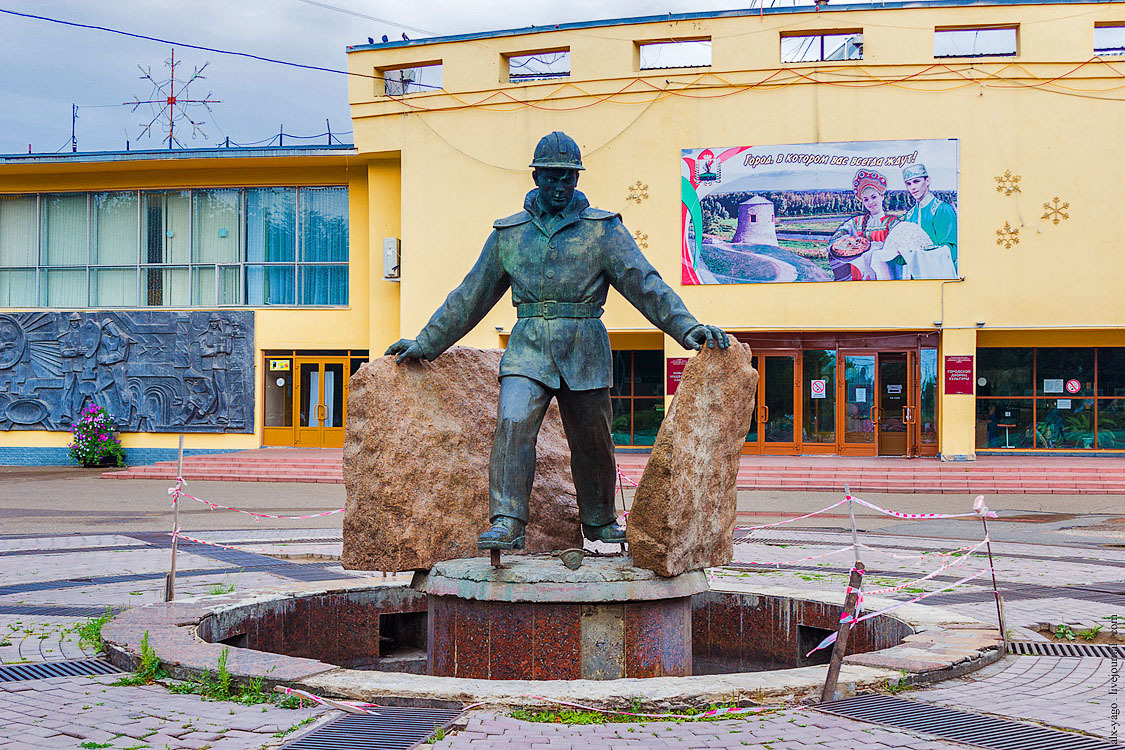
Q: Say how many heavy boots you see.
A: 2